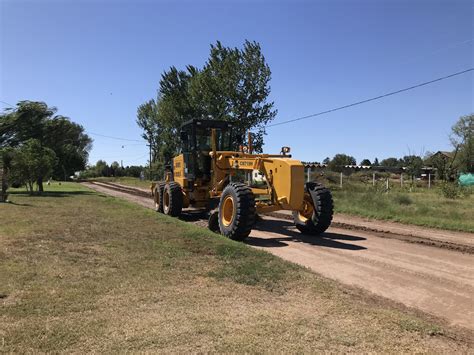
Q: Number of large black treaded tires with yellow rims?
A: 4